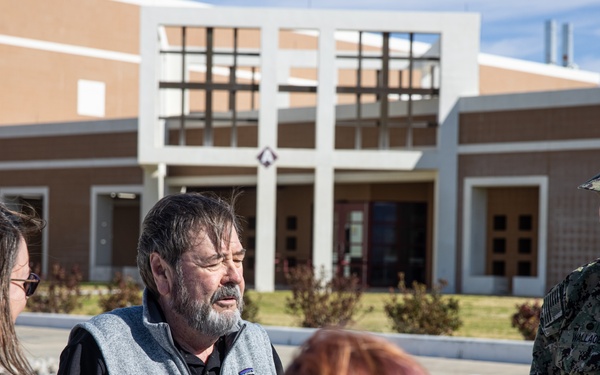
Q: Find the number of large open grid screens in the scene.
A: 2